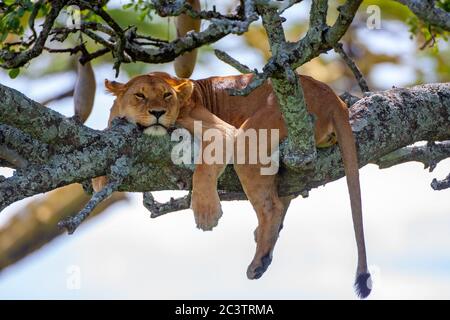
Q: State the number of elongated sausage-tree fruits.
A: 2